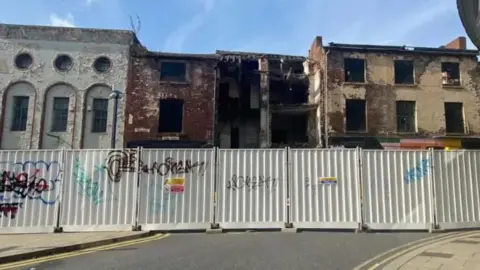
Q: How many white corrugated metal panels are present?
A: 7